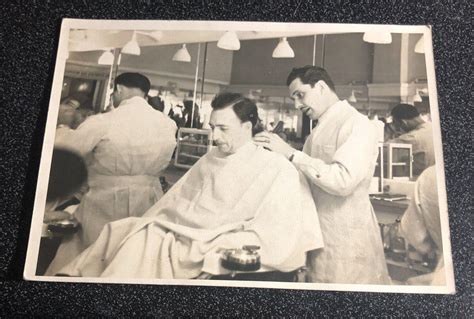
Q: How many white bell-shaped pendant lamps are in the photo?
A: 7